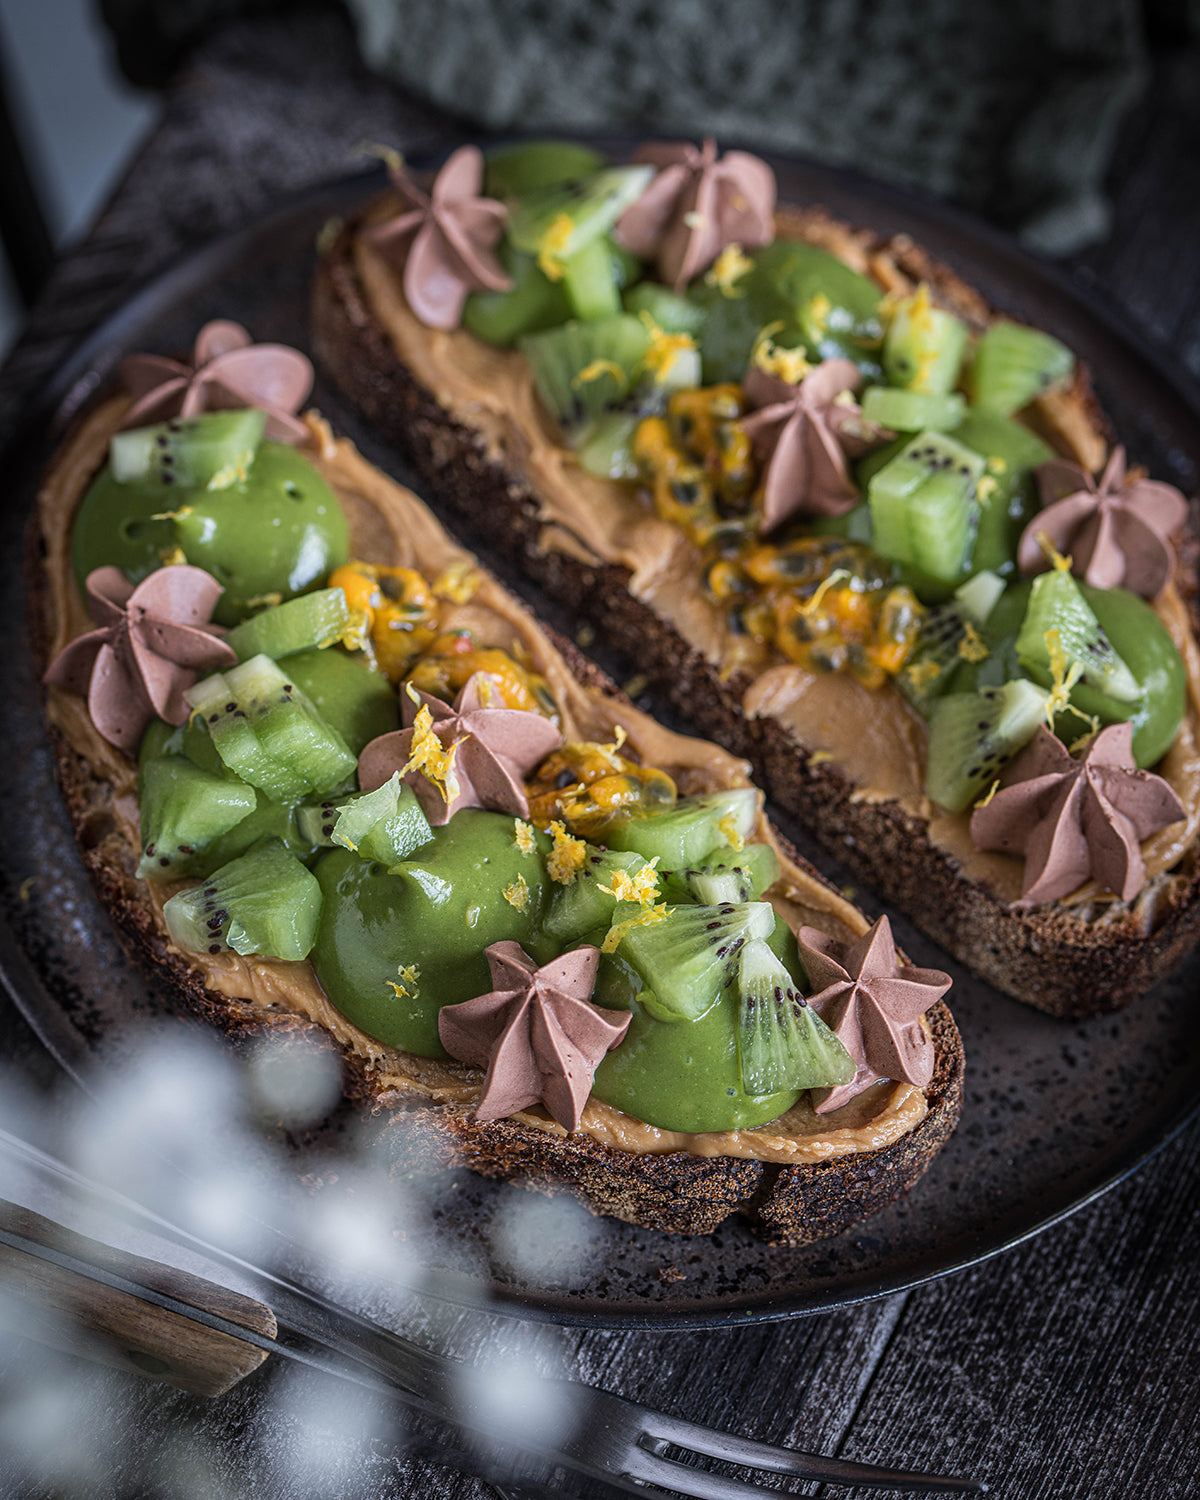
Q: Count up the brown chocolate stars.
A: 10